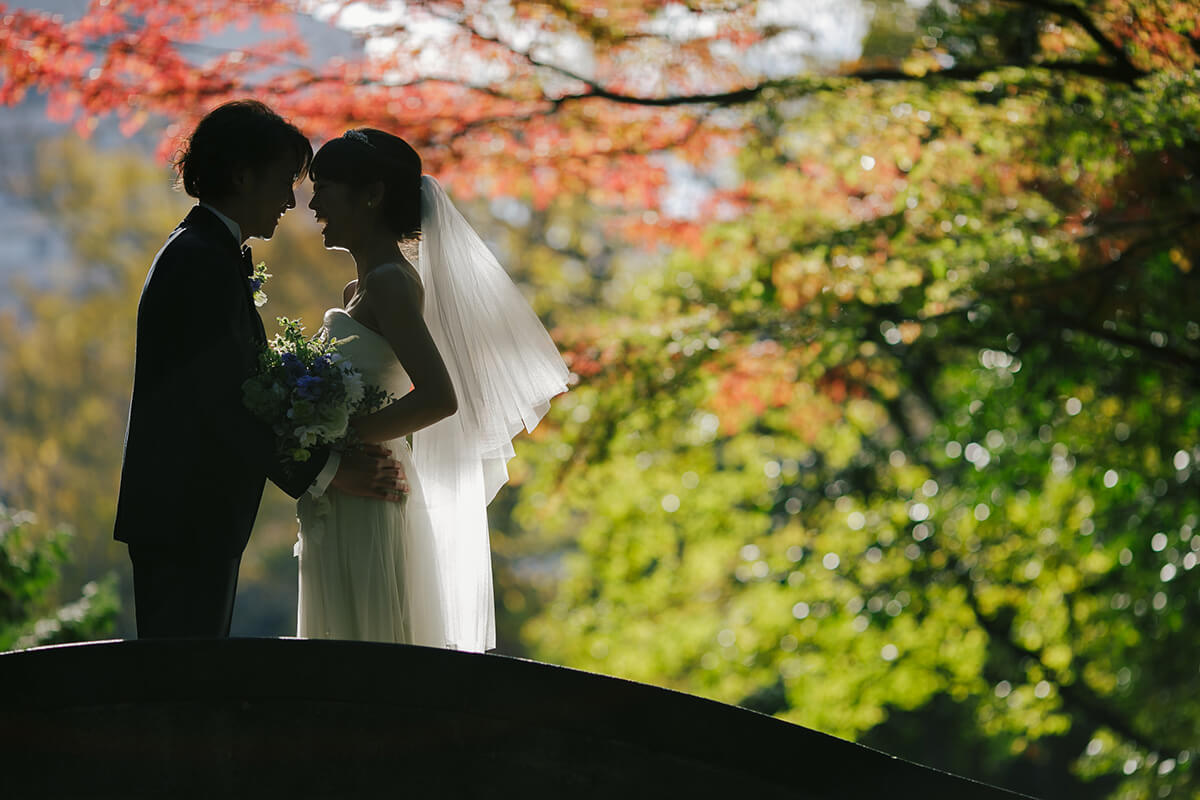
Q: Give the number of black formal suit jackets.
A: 1